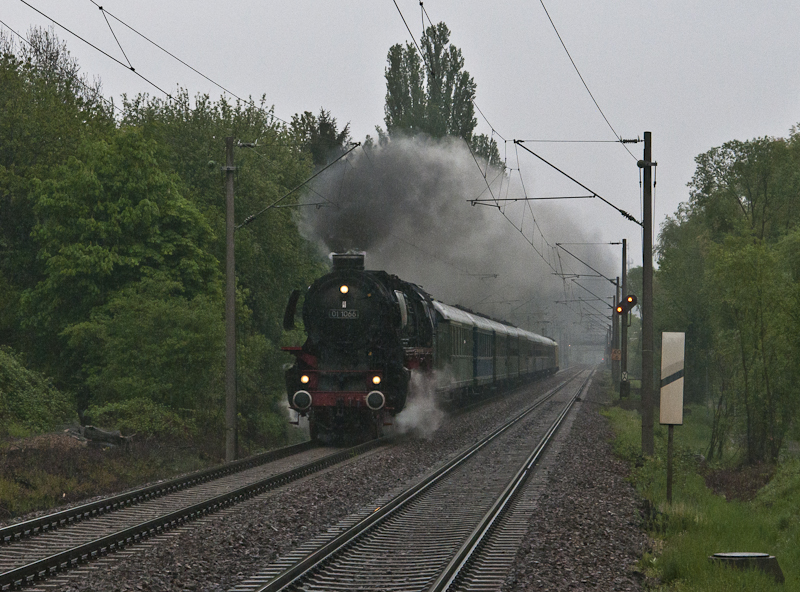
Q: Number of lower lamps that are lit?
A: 2